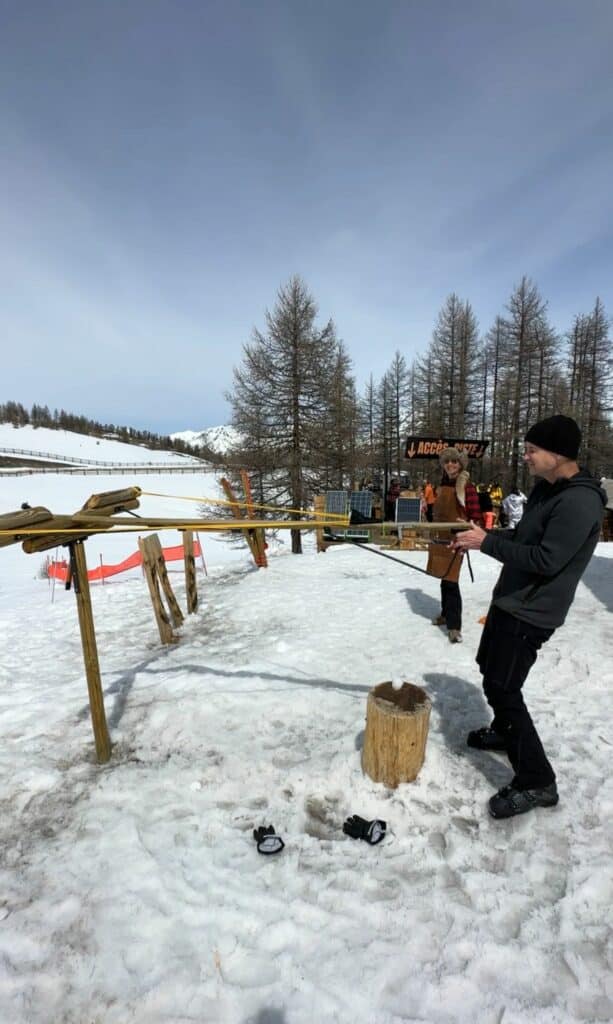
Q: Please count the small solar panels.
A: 3